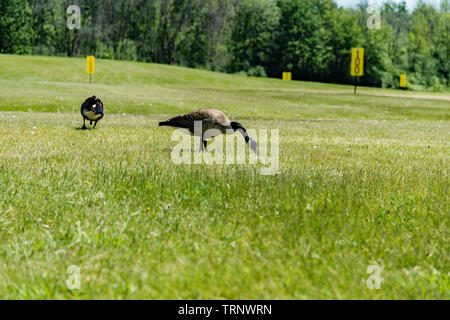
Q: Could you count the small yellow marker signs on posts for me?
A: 4